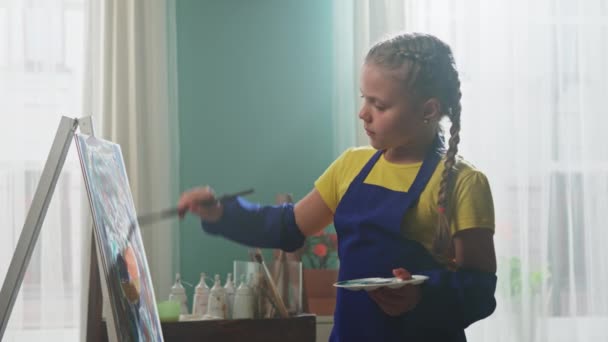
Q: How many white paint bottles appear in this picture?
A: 5